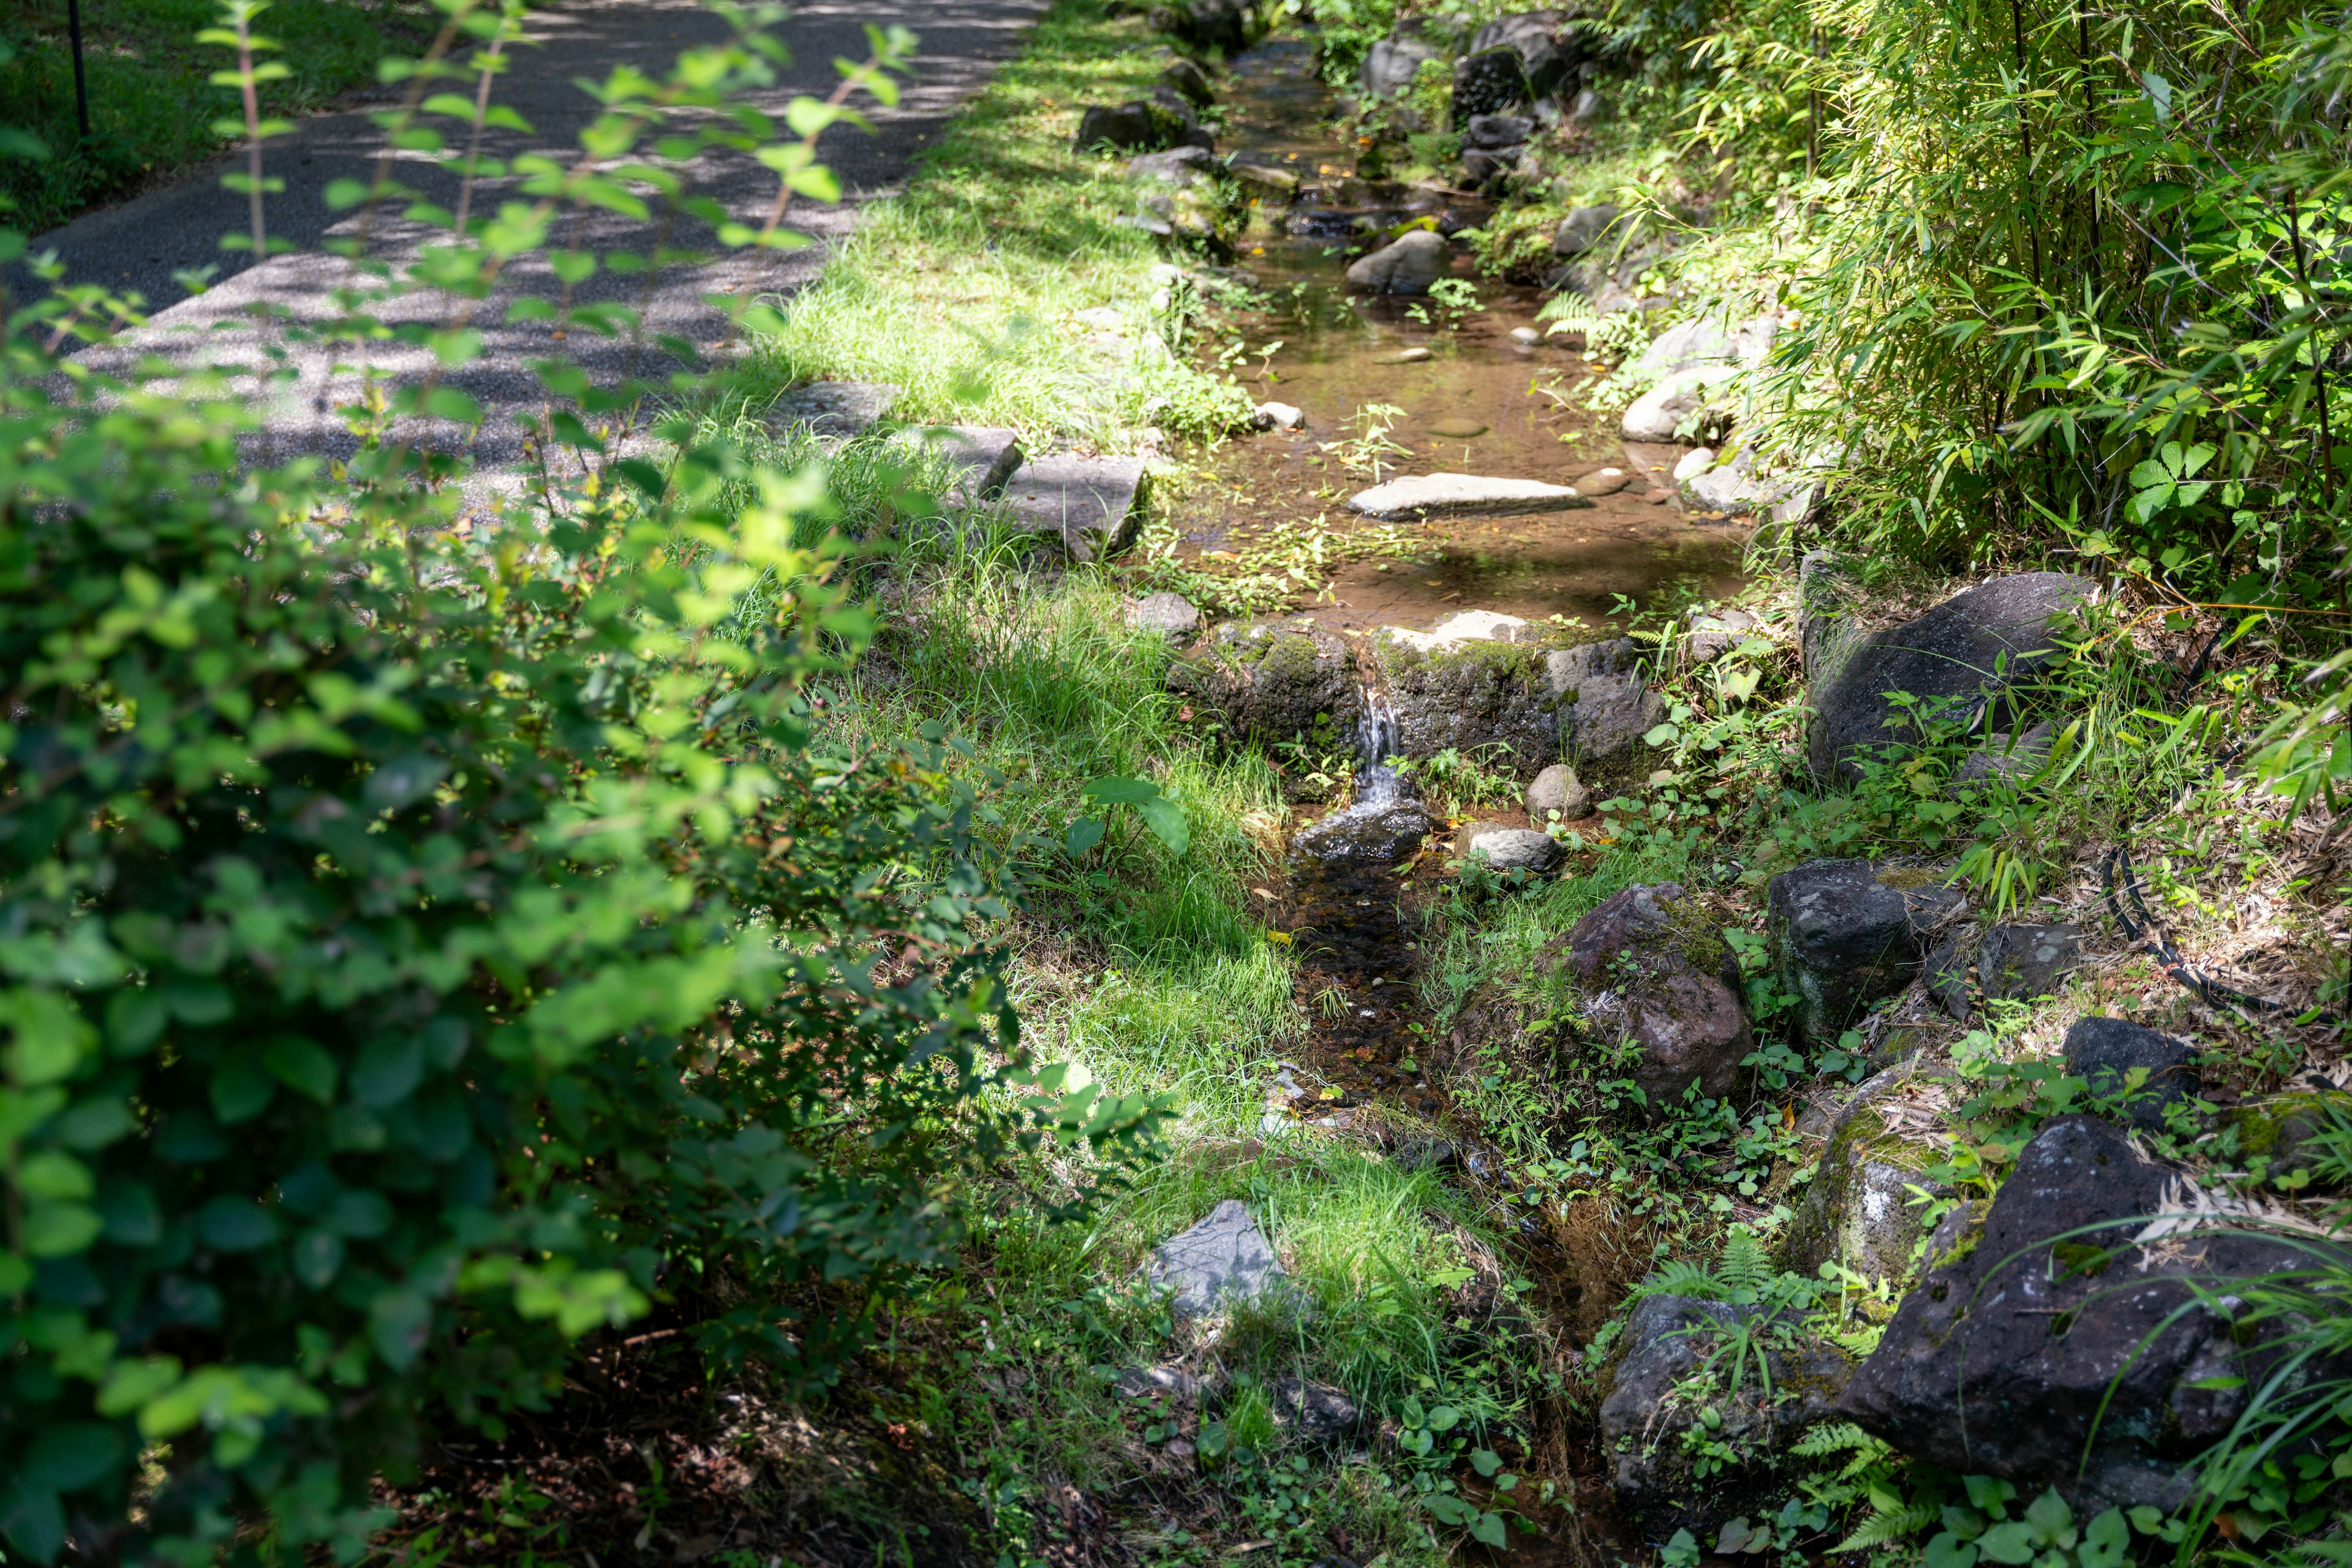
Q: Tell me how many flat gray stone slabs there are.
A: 3